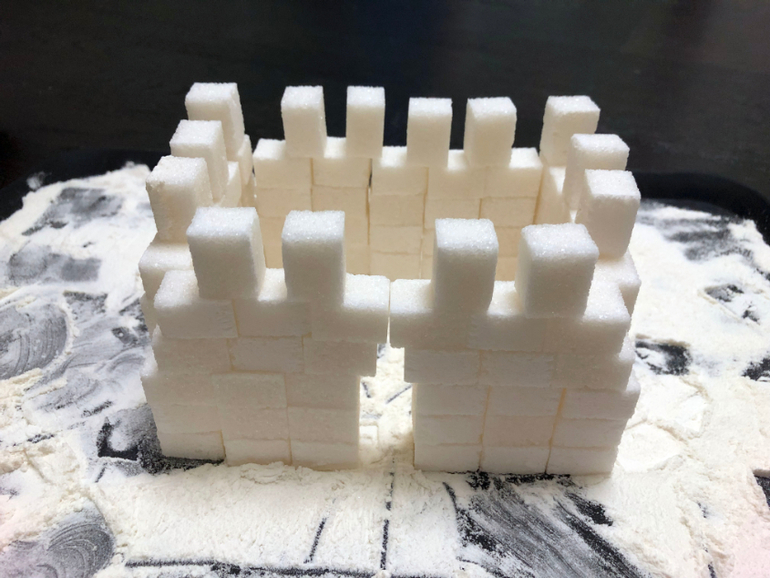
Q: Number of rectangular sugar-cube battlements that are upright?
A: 14